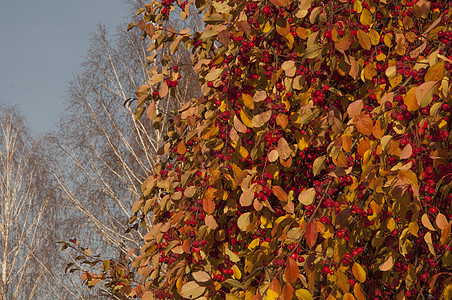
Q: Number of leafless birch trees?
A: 2